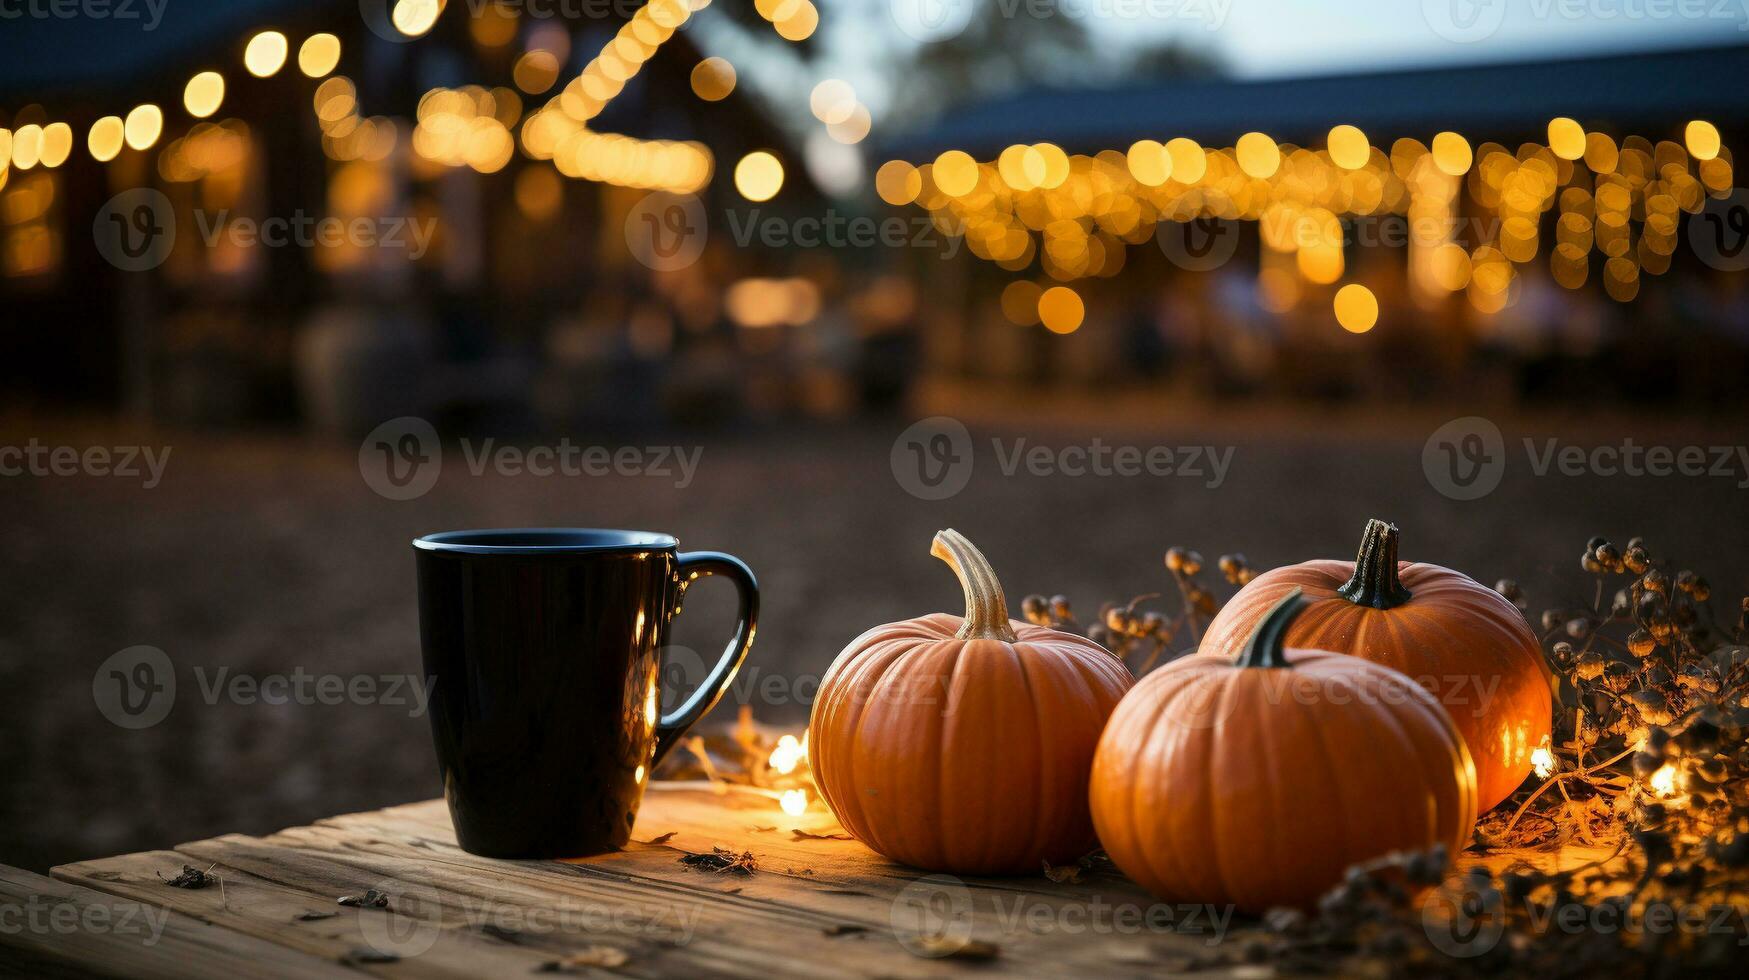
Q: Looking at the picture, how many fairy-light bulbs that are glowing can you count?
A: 4